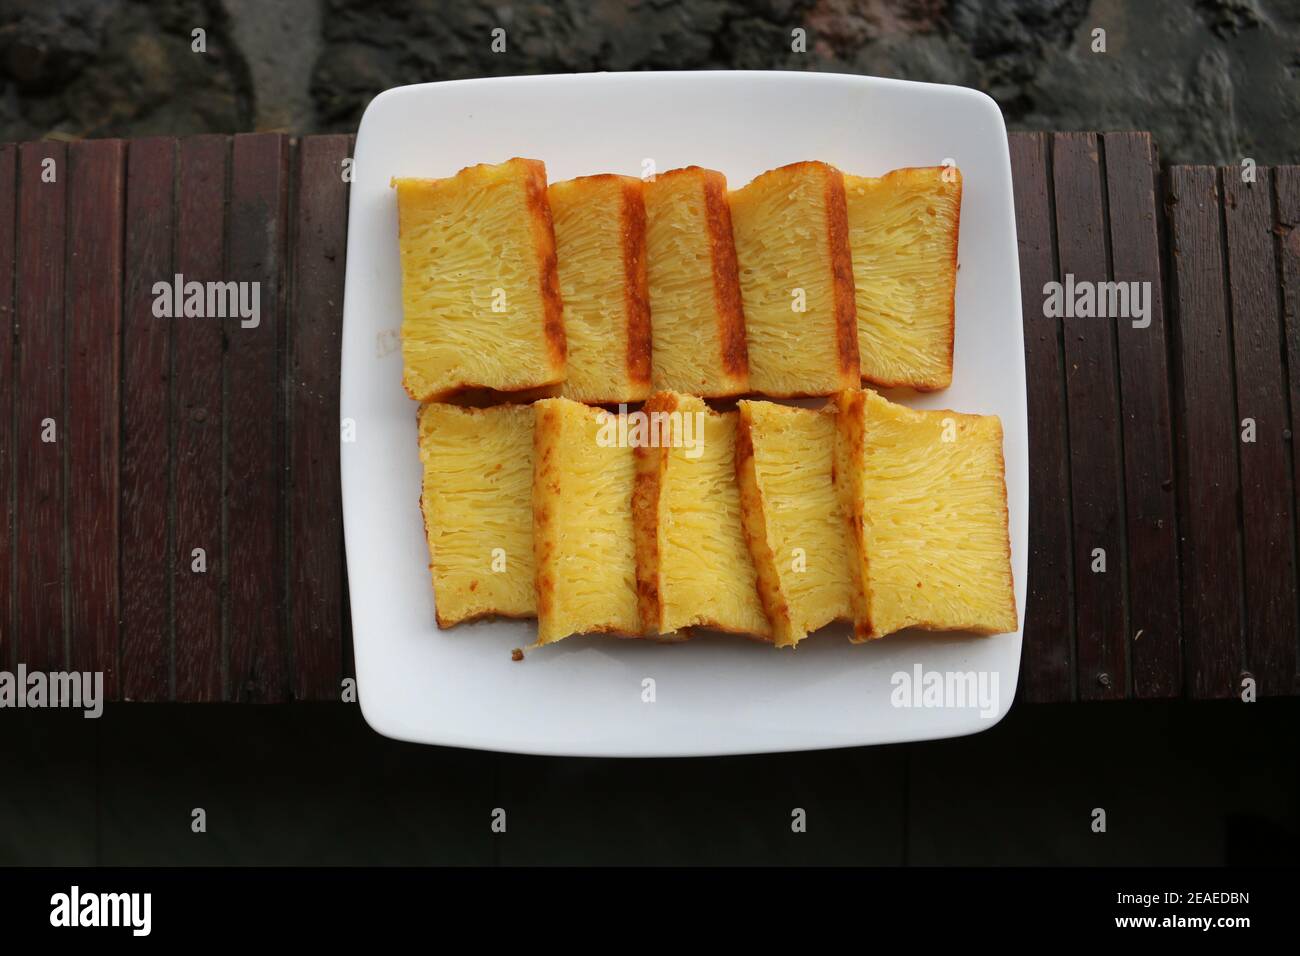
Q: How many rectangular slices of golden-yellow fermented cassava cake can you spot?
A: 10